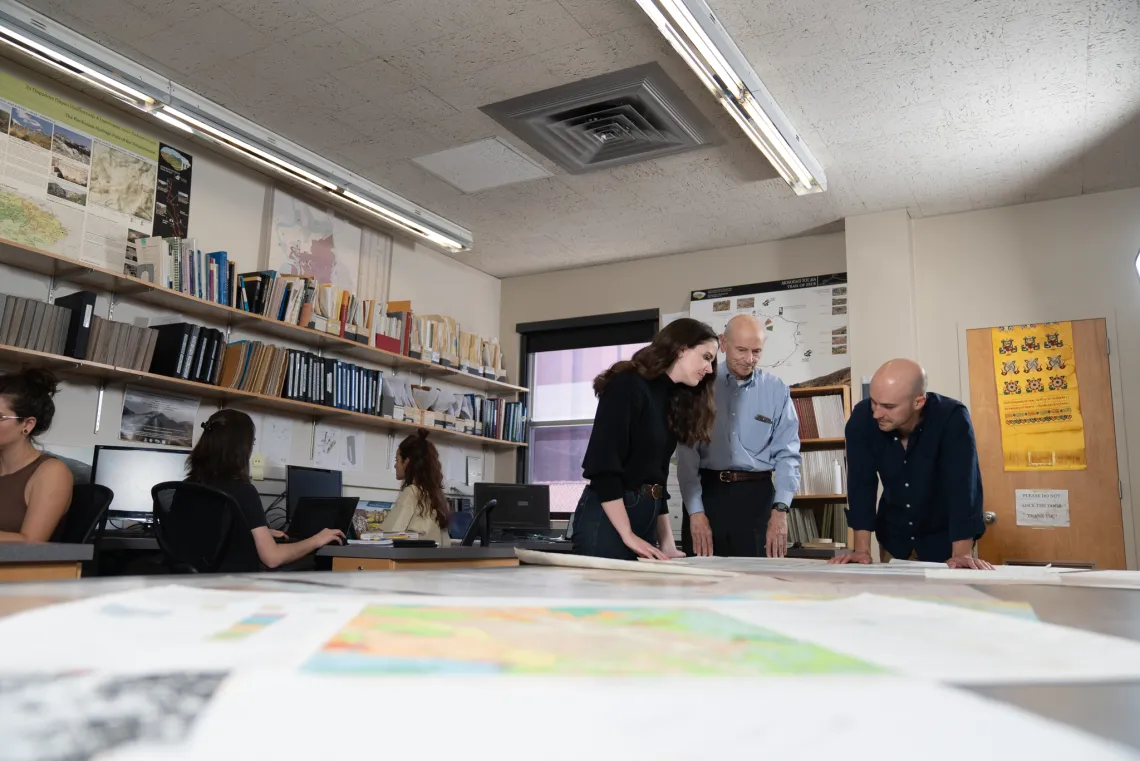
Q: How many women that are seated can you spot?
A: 3